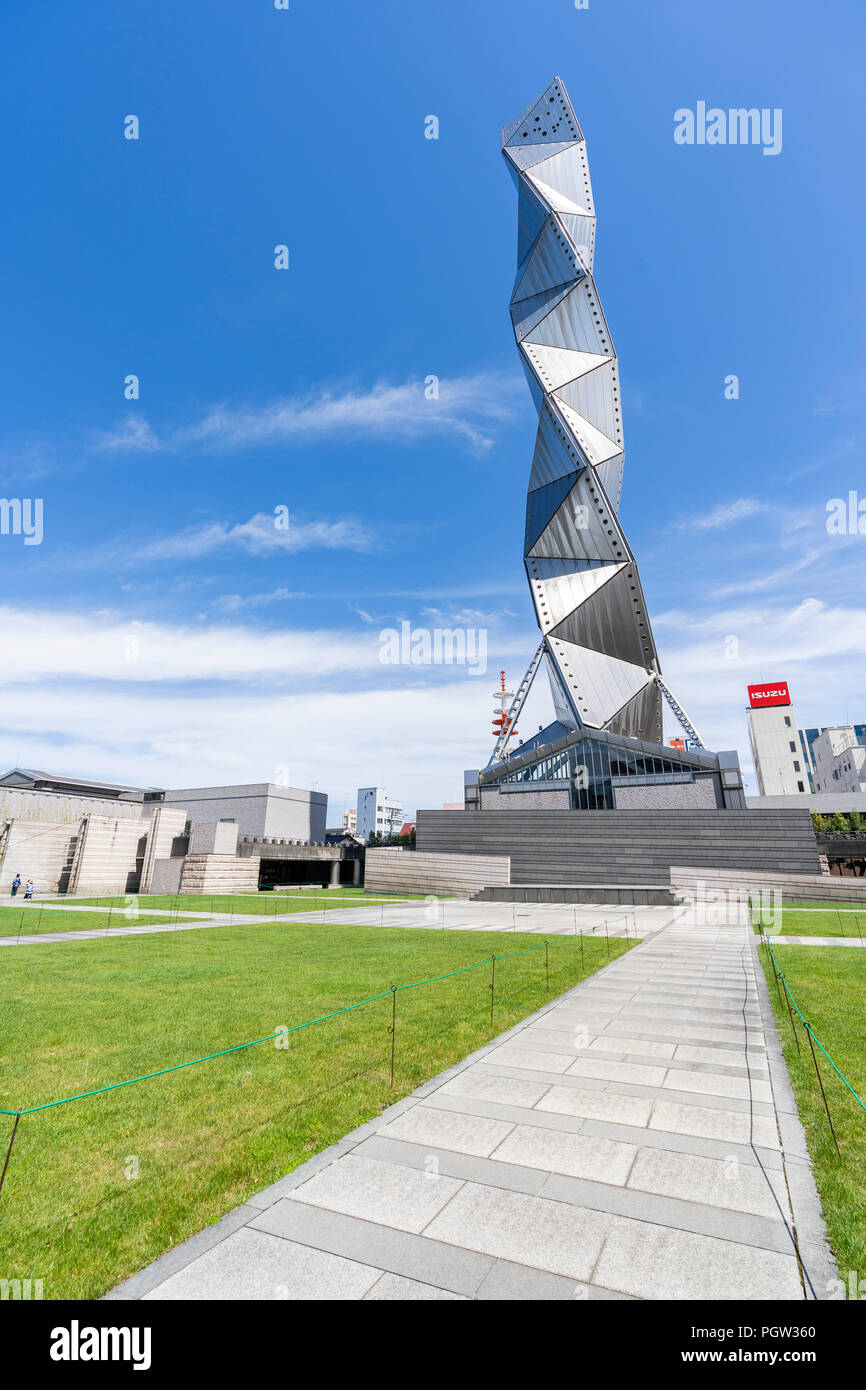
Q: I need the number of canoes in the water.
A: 0